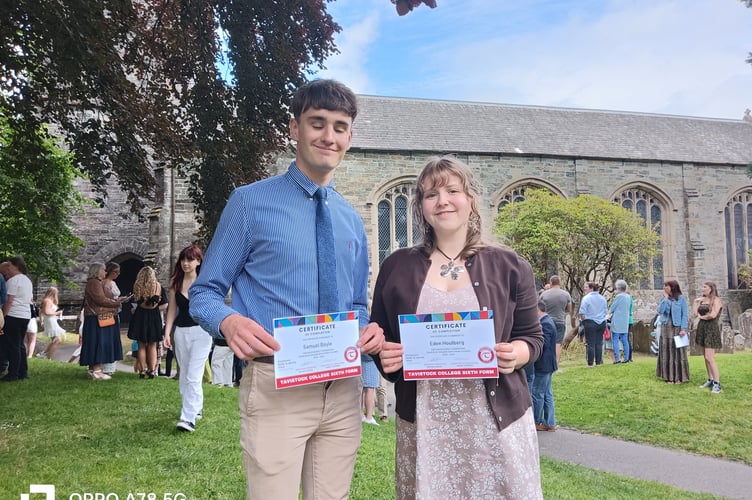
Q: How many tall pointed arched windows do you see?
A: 4